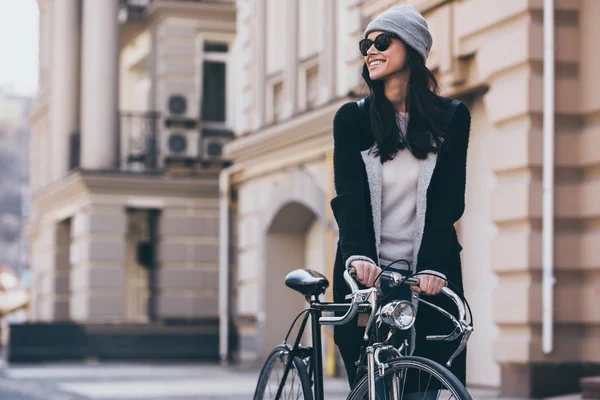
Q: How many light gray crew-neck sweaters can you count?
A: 1